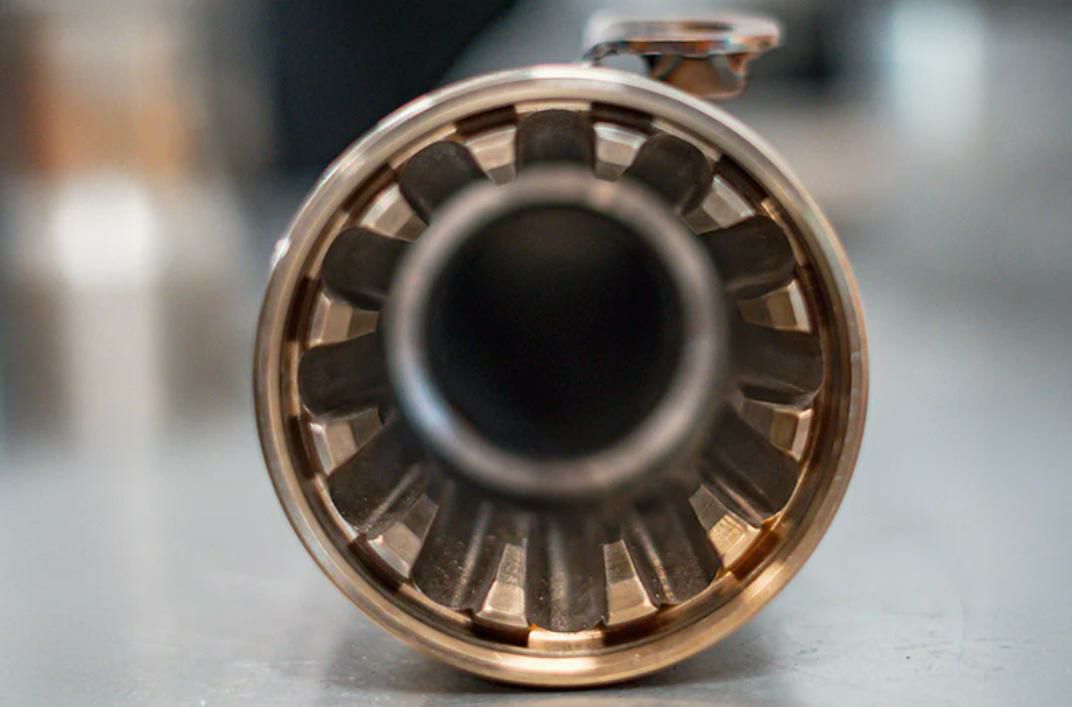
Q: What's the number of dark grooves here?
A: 12